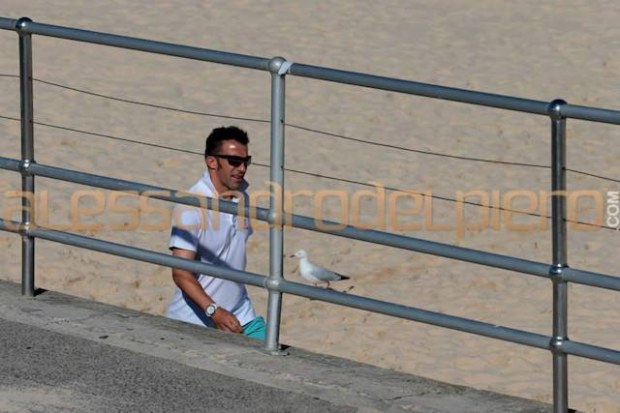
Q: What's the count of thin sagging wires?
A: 2